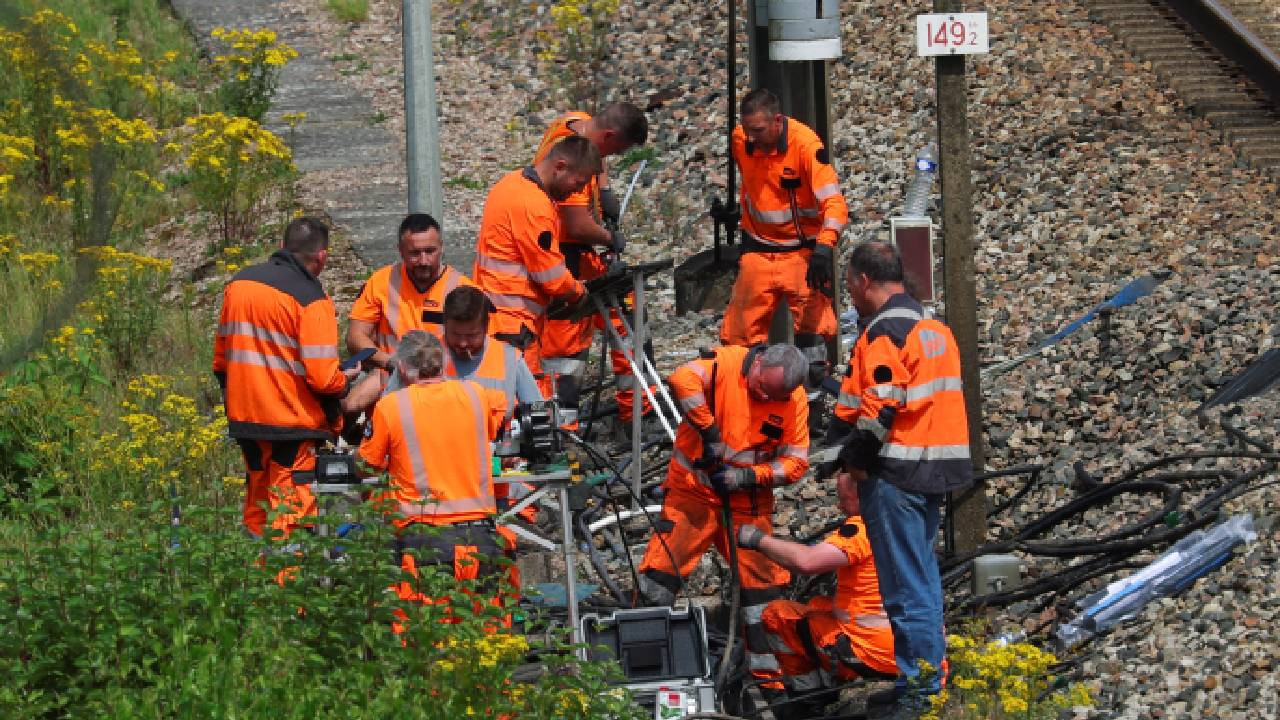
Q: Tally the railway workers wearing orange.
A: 10